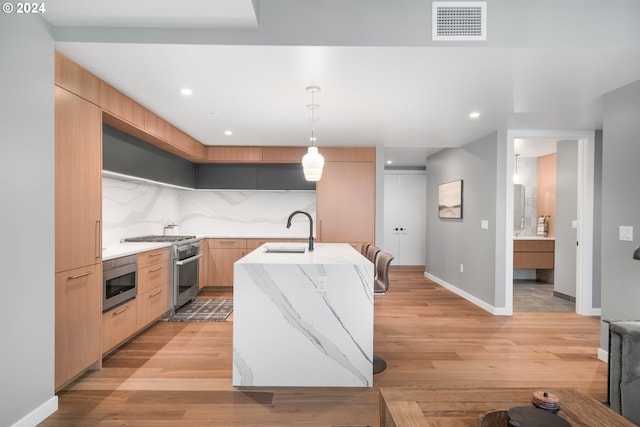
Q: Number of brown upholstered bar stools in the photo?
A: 3